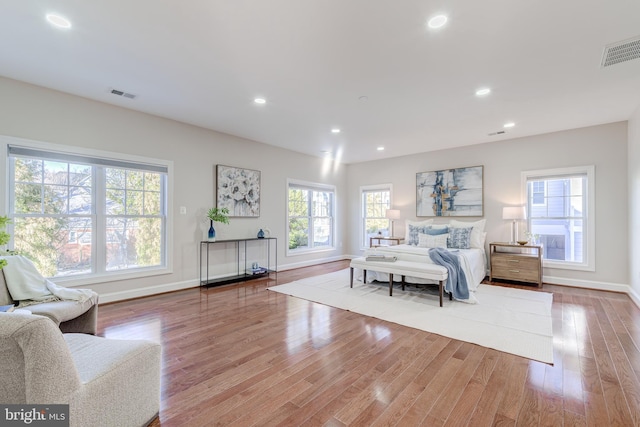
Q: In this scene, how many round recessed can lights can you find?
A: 7